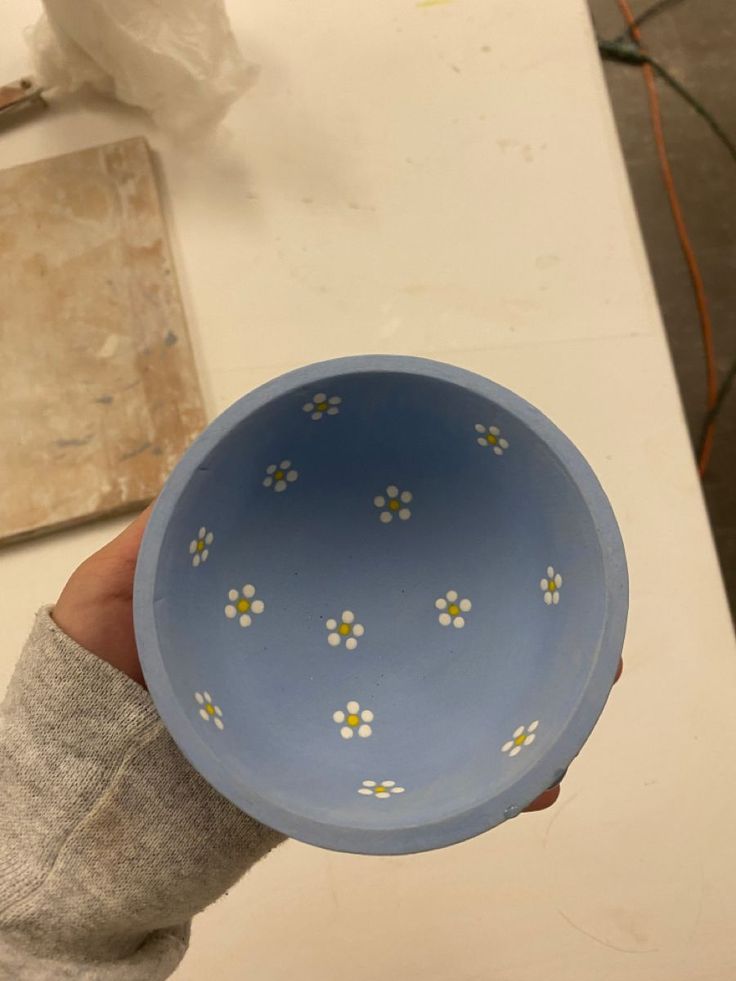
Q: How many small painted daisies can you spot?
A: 13